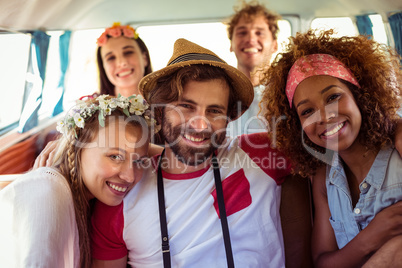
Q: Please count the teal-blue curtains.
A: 4